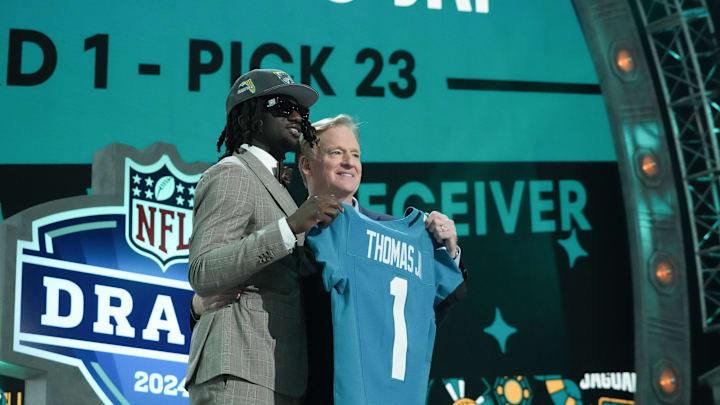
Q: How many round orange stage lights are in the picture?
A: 4